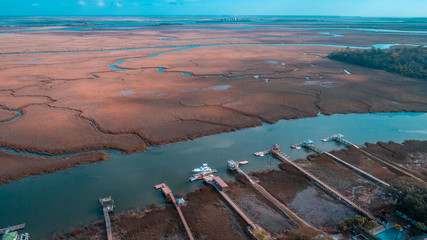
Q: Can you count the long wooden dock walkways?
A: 7